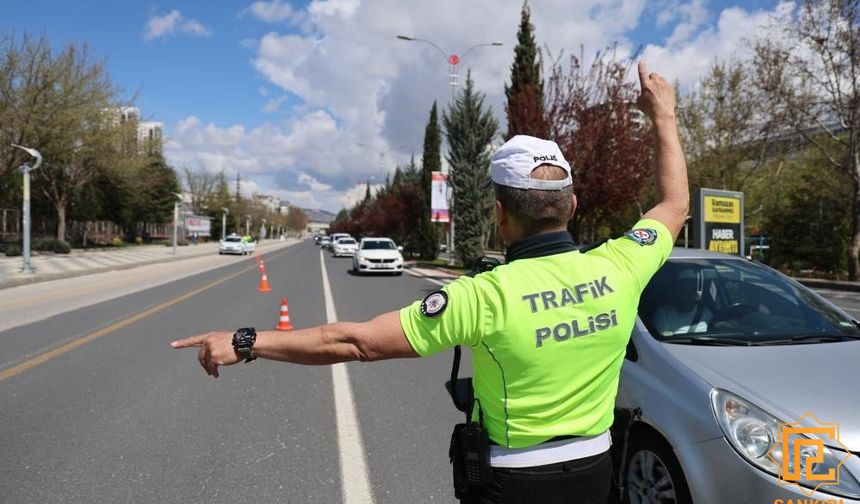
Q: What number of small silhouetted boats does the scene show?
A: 0